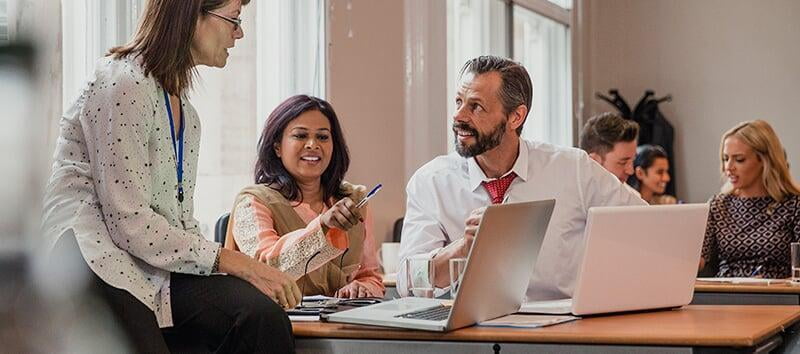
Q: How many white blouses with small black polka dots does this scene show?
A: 1